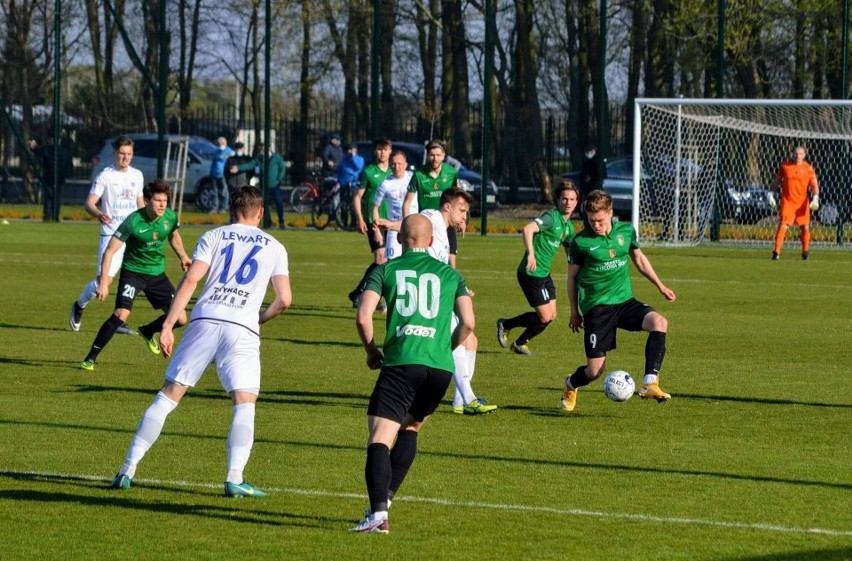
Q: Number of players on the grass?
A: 11